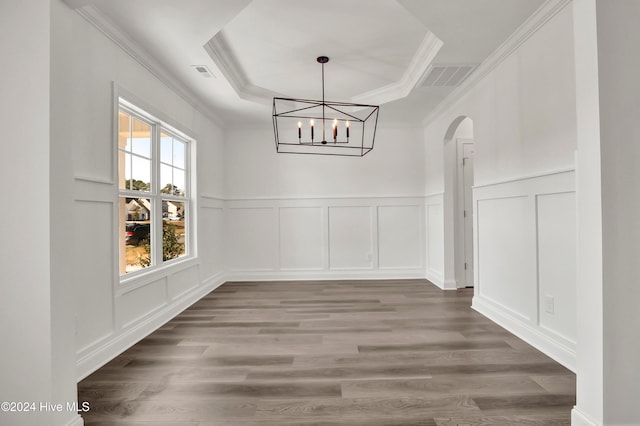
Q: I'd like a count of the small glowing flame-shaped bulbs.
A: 5